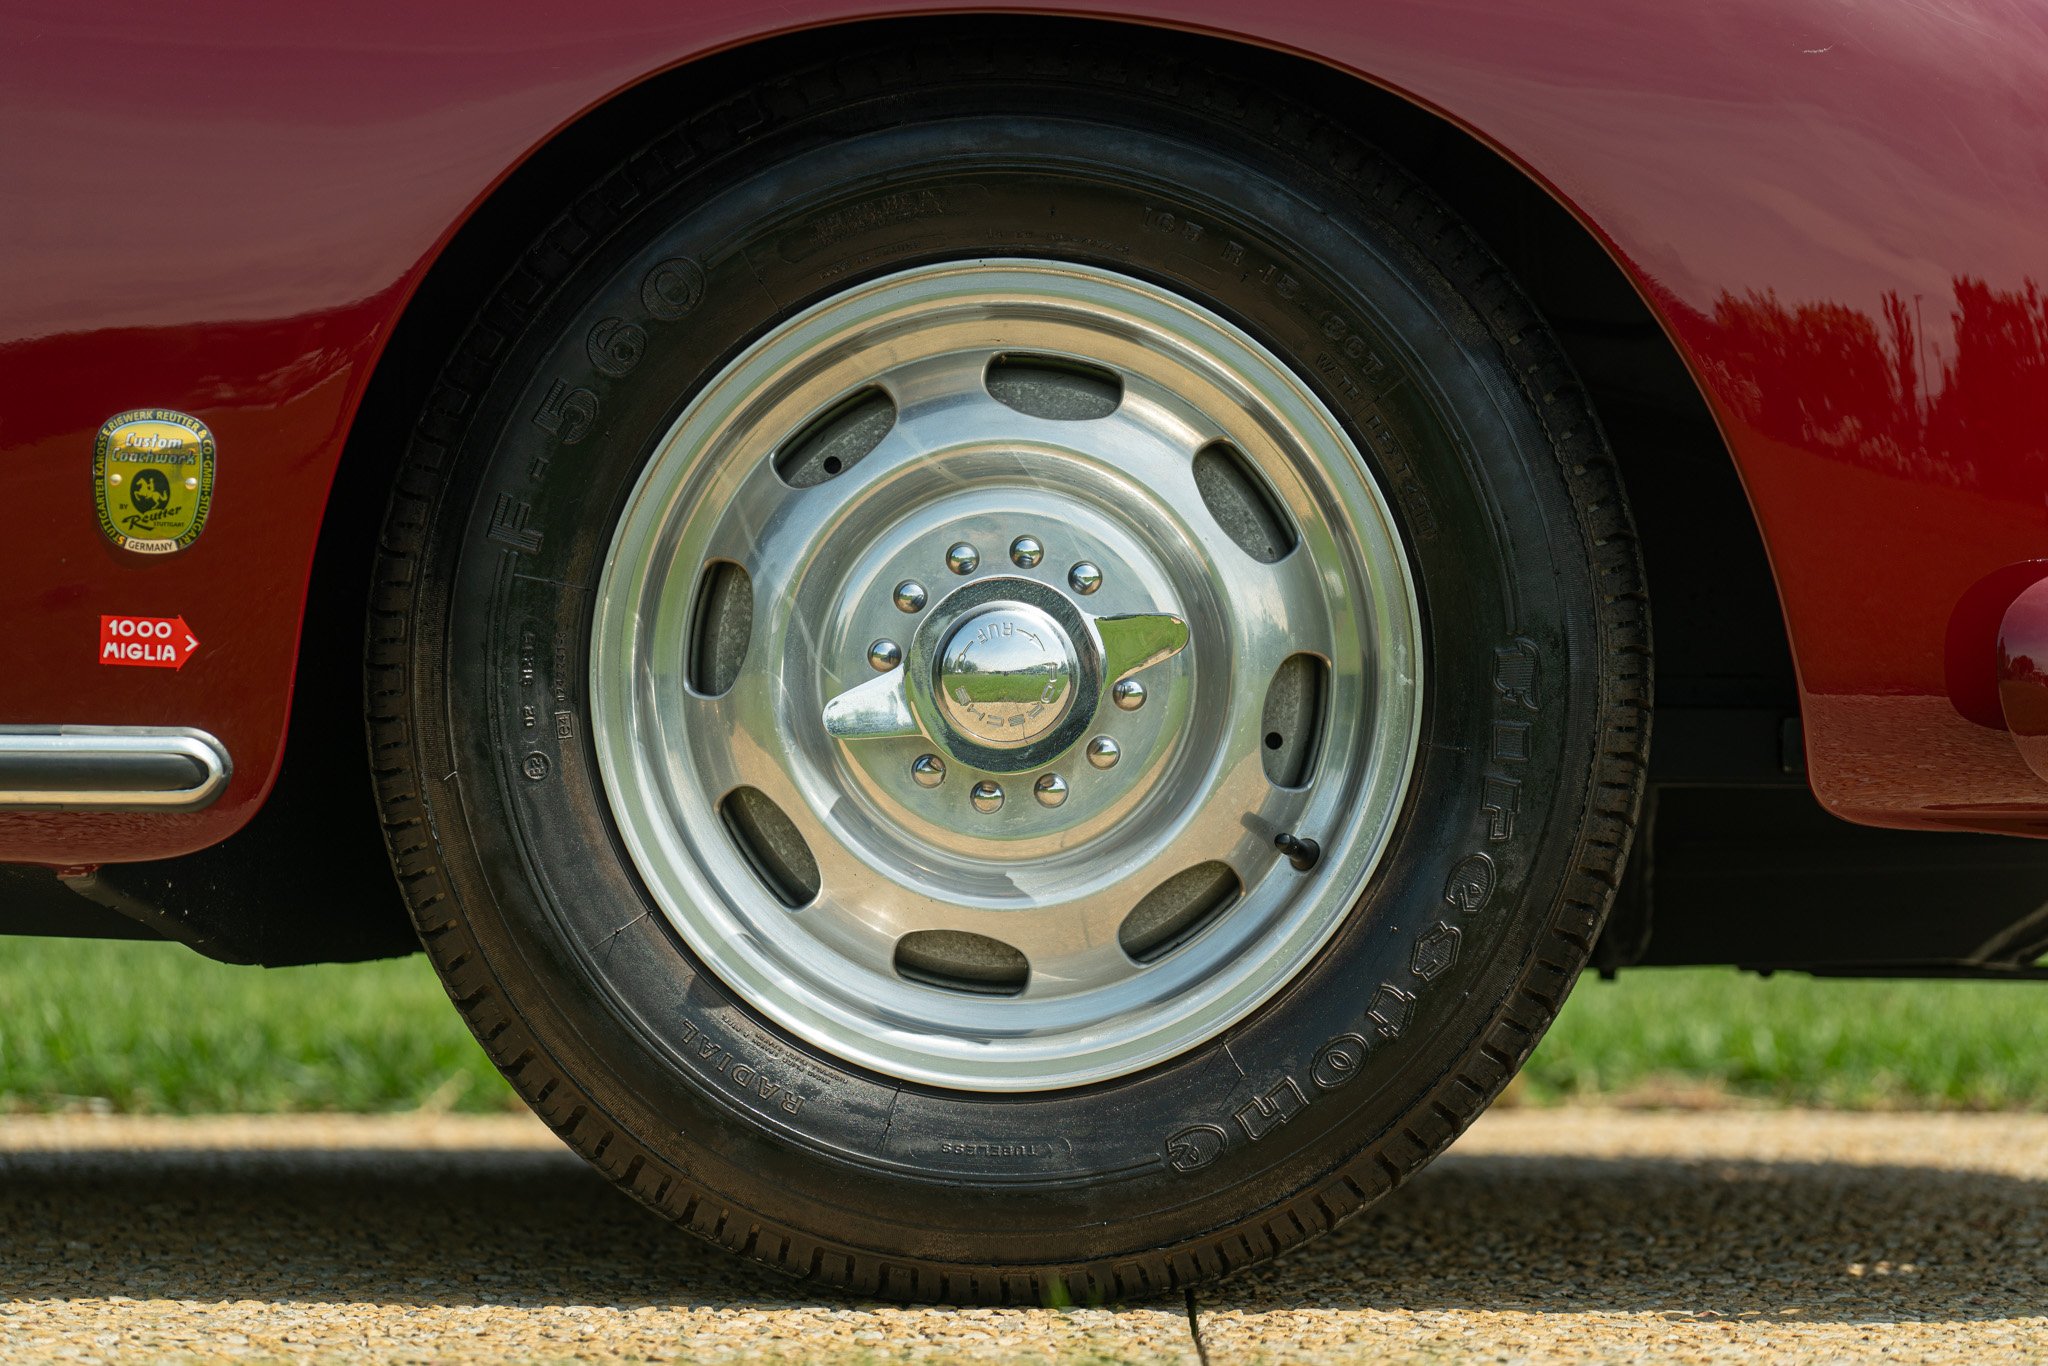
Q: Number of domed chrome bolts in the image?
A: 10